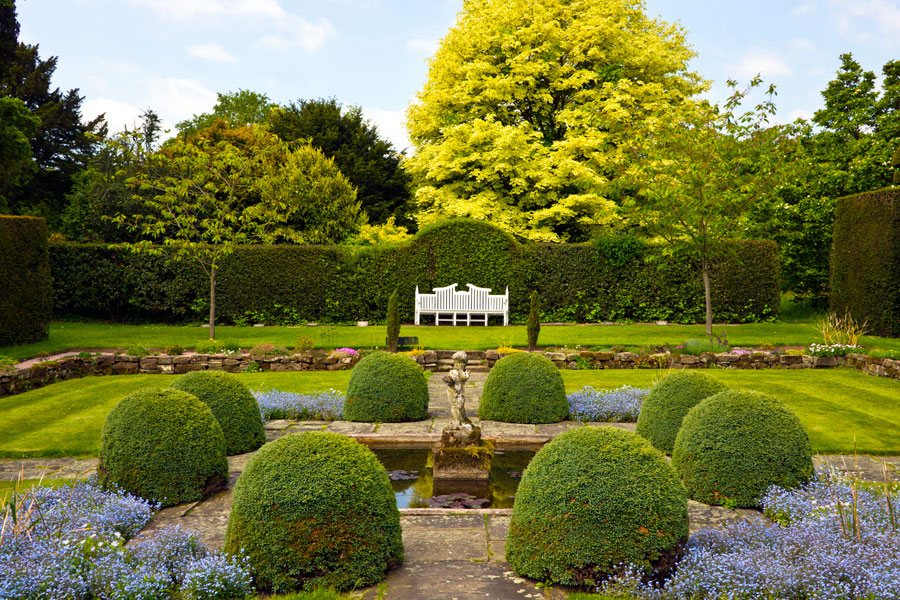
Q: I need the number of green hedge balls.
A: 8